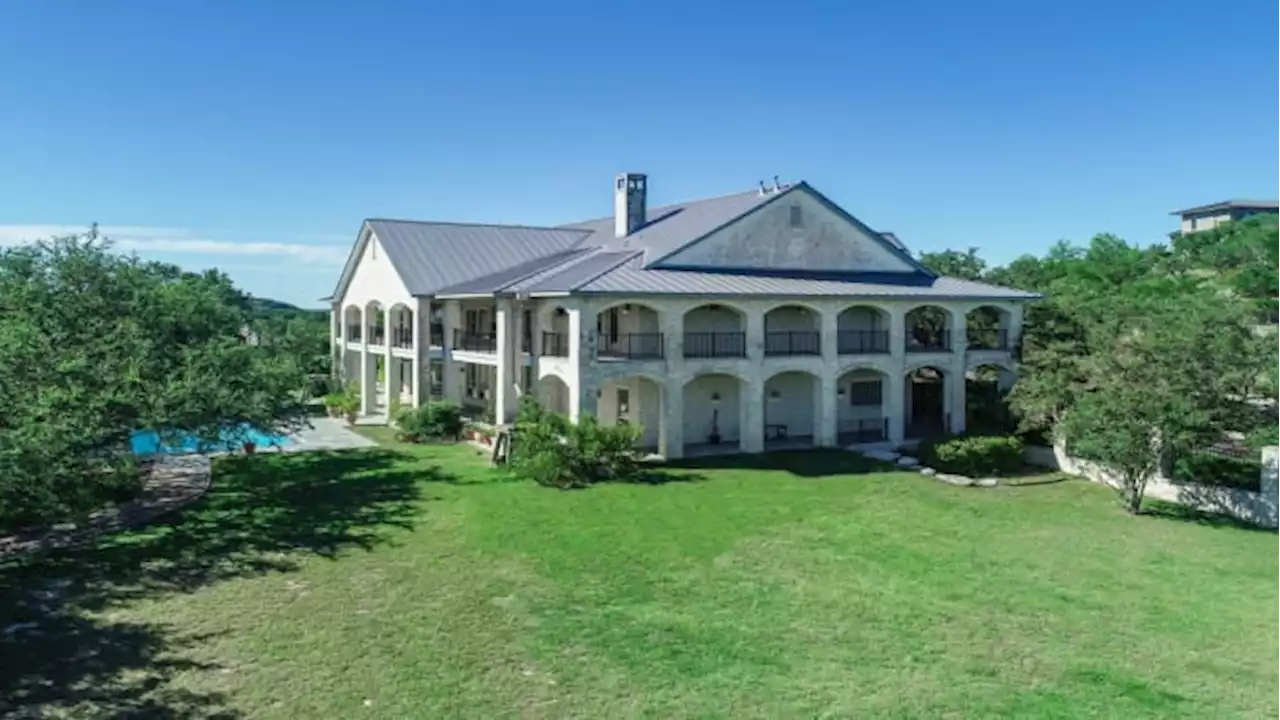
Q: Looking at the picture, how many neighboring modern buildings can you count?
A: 1